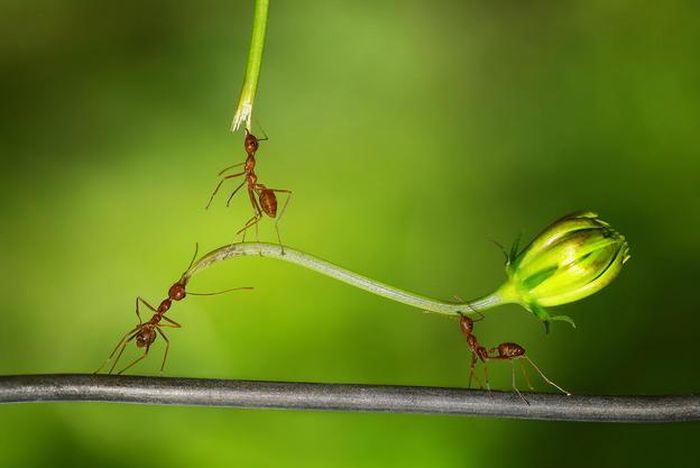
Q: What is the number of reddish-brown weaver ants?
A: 3